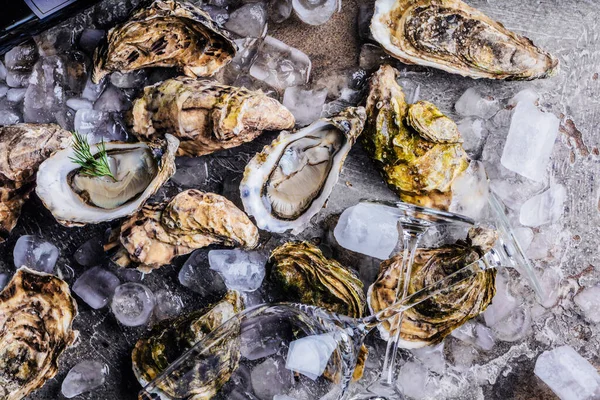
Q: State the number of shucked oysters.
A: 2